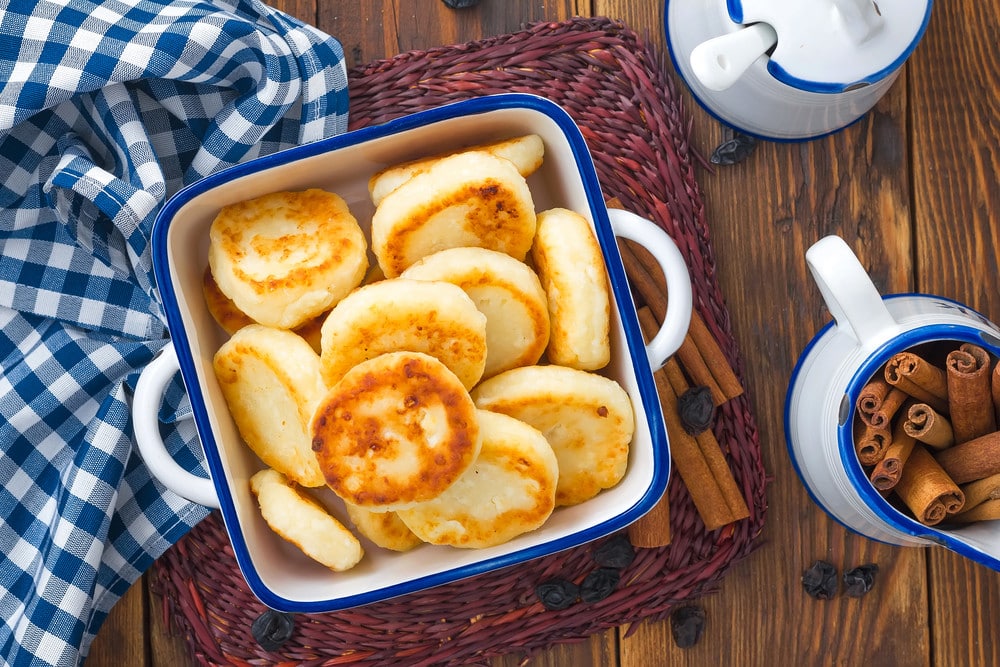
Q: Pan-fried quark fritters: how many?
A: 13